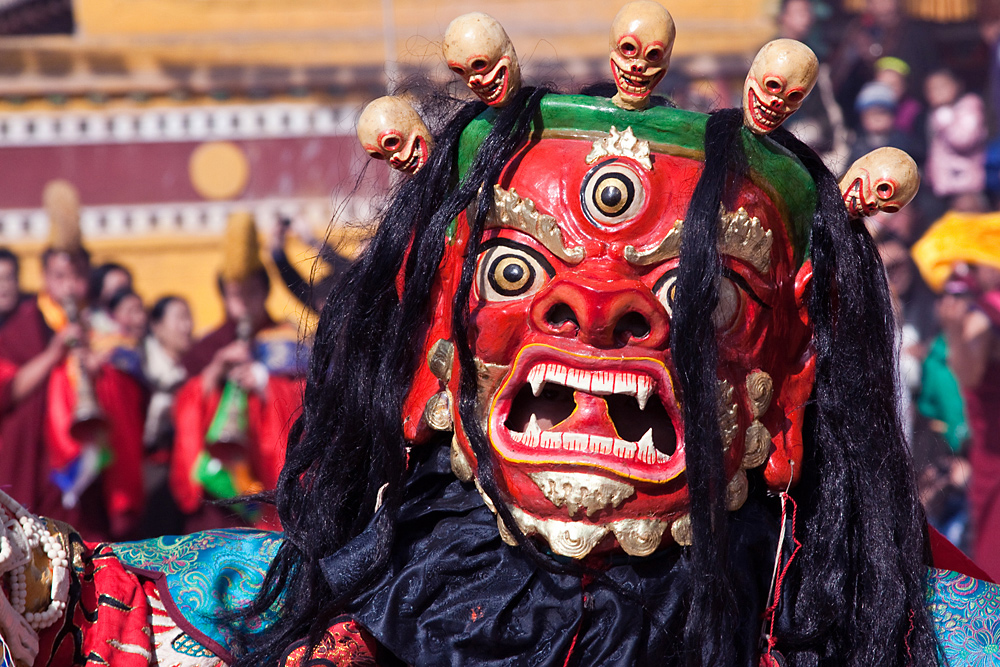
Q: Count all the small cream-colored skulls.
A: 5